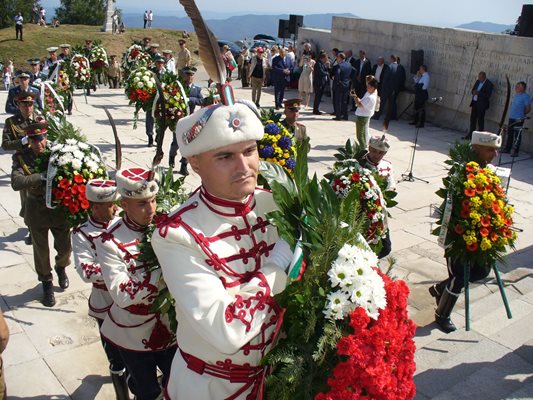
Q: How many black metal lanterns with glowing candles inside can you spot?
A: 0